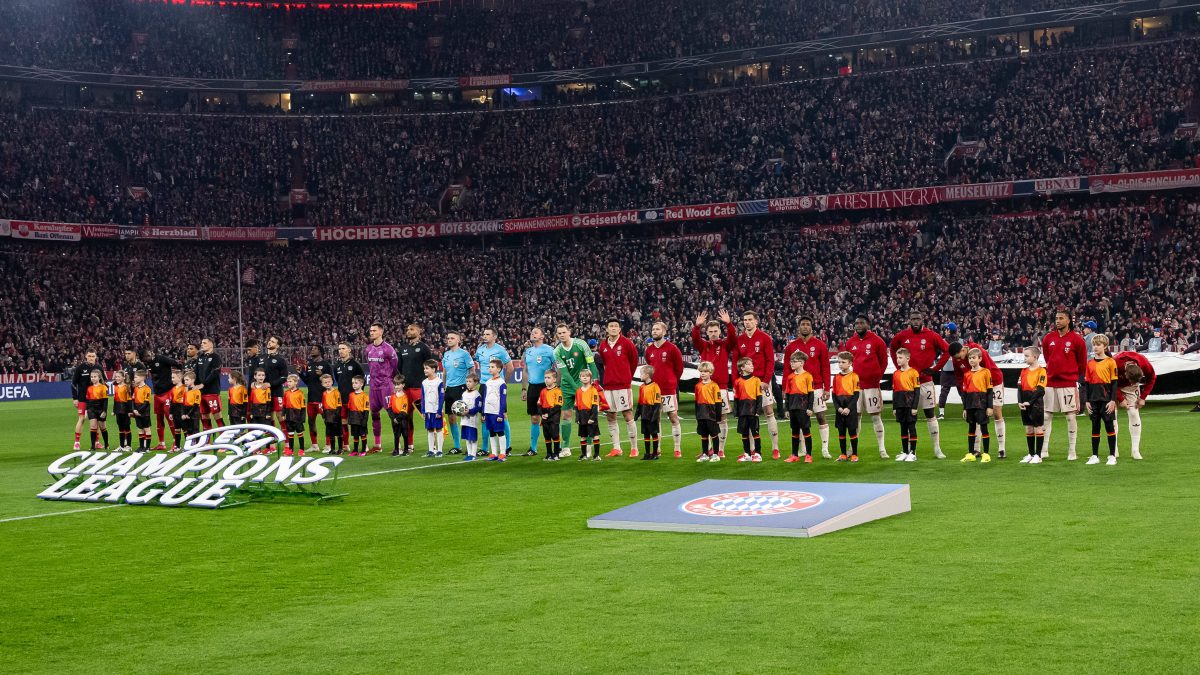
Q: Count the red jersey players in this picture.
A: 10